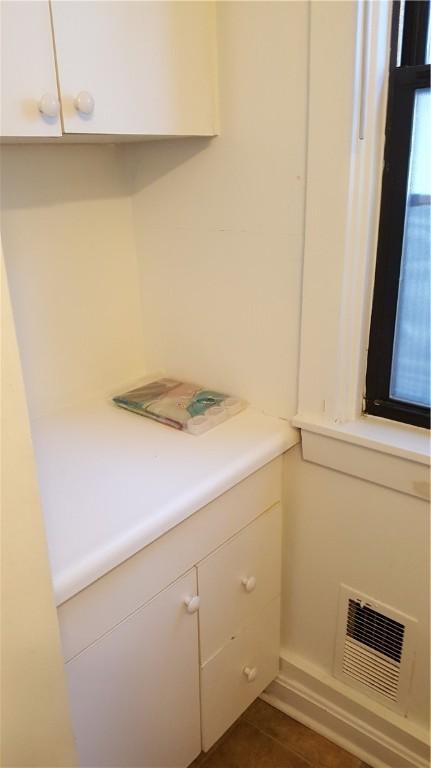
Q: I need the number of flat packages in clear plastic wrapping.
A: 1